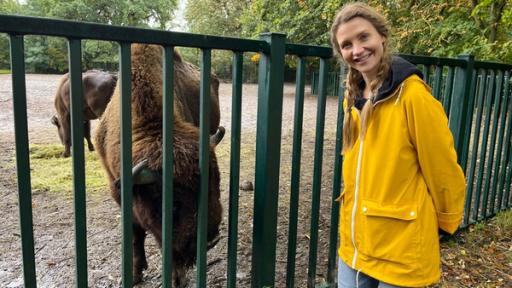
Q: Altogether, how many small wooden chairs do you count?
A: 0